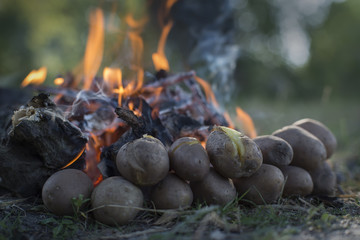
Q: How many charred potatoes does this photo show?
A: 13